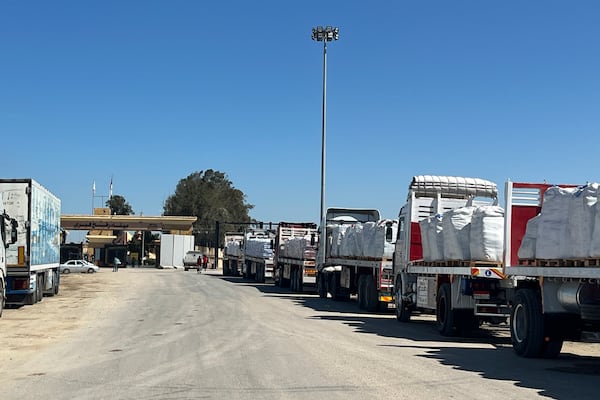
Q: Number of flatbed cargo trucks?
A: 6